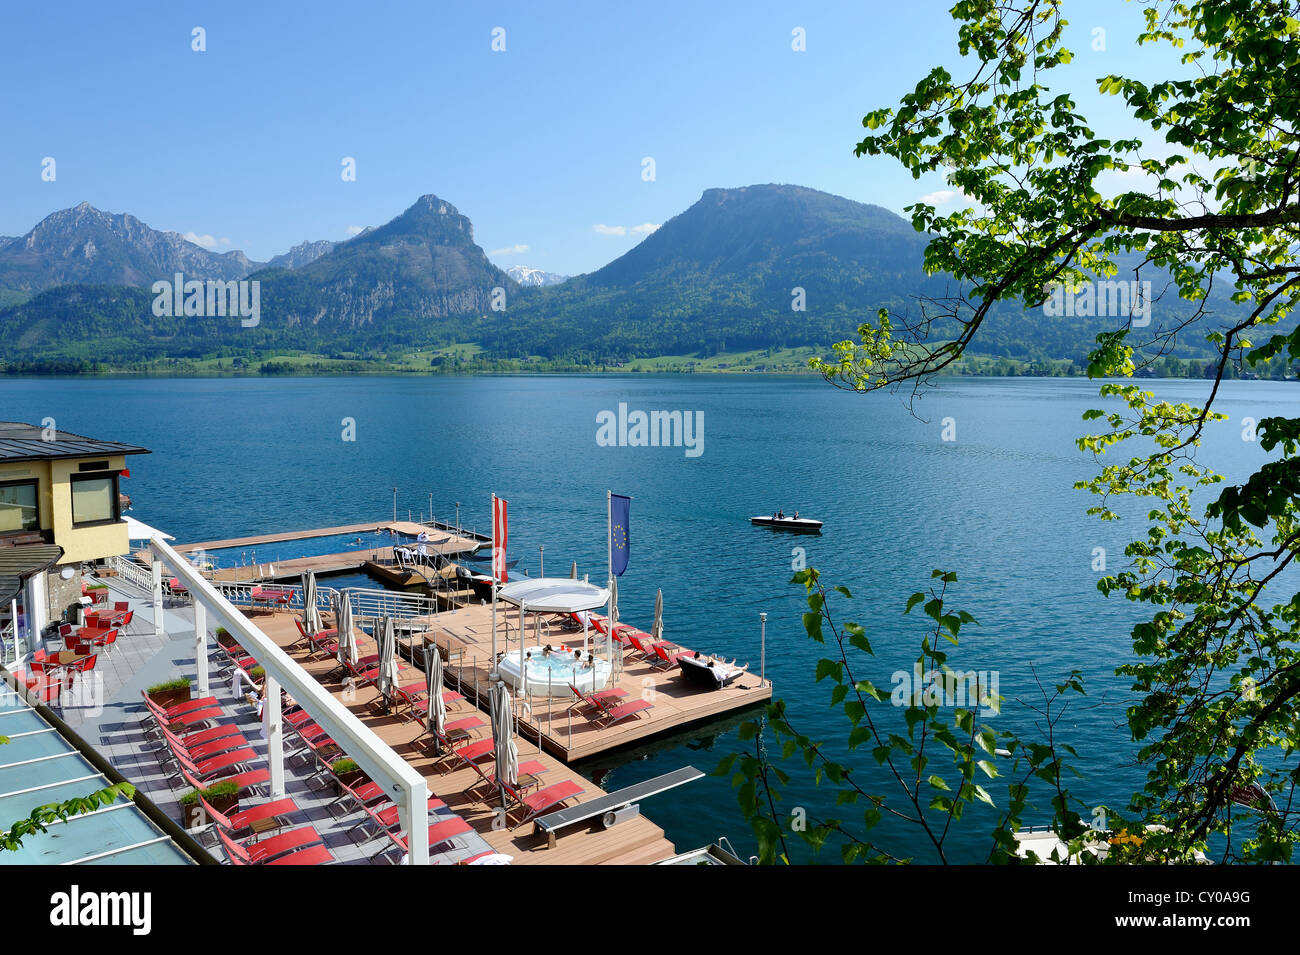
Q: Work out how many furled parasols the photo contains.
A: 8